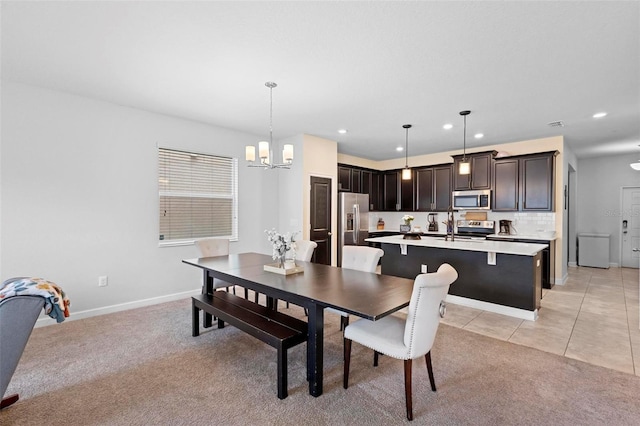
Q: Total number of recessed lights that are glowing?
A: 5